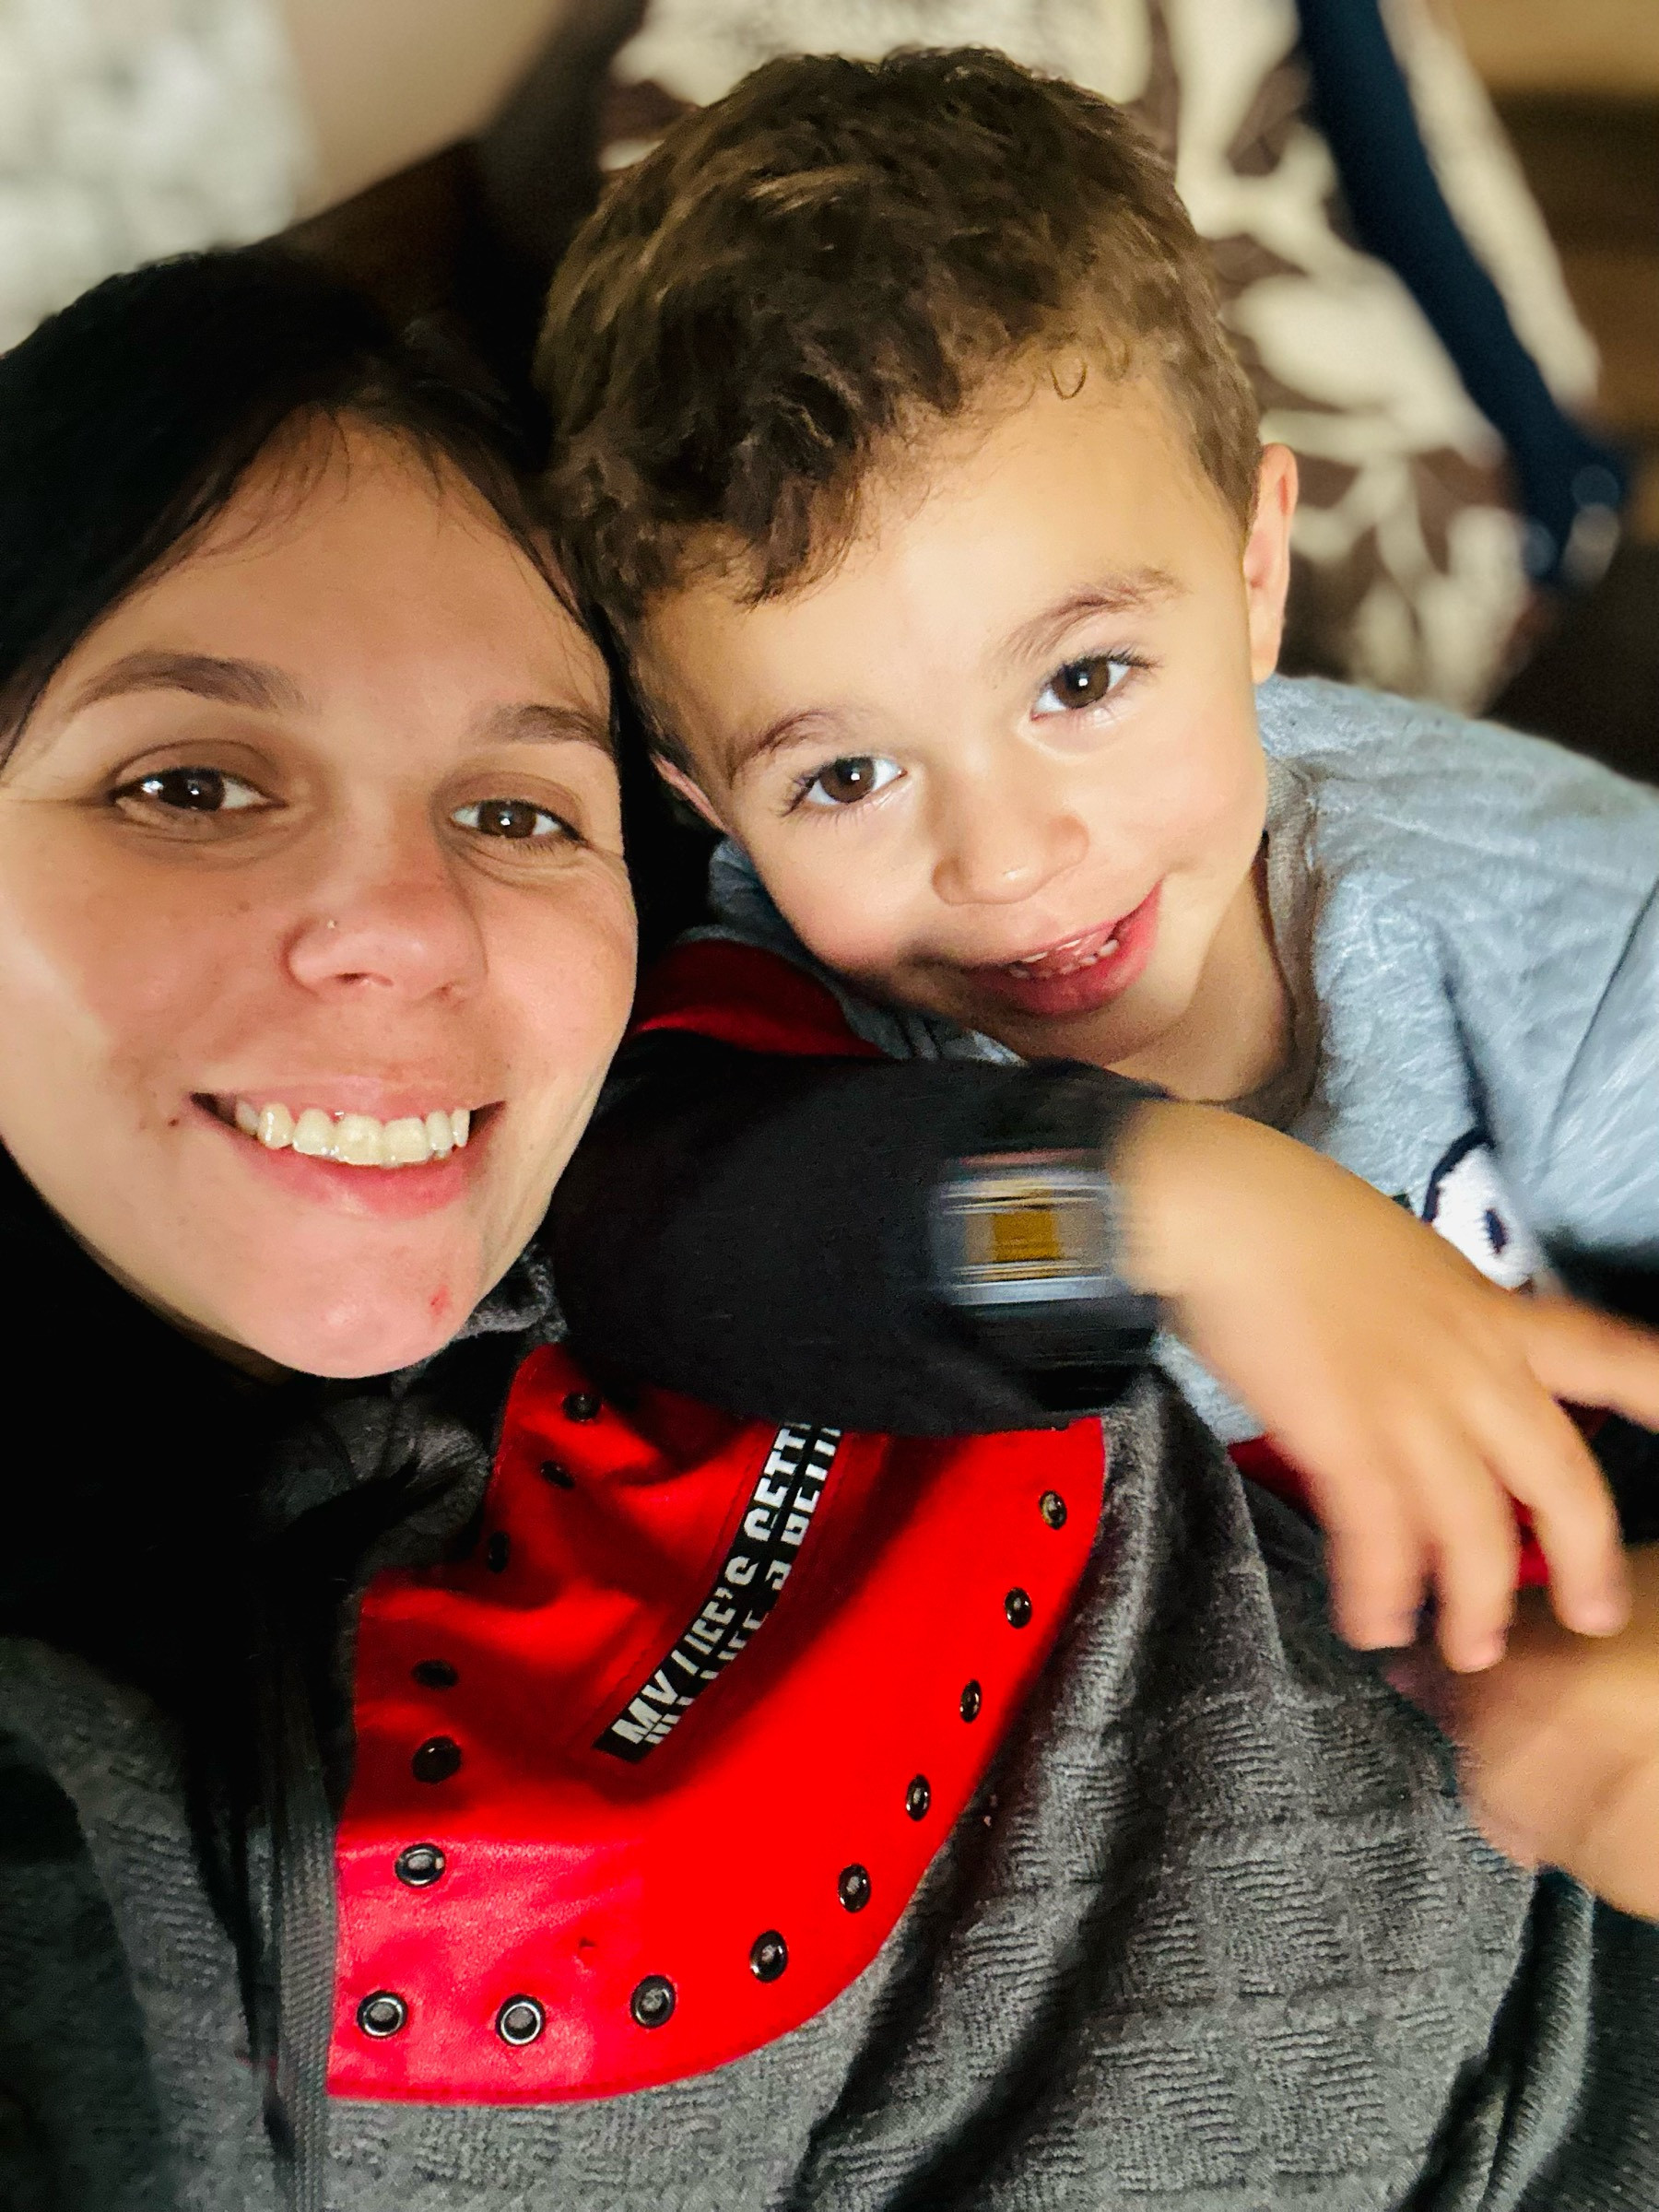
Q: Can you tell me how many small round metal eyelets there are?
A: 15